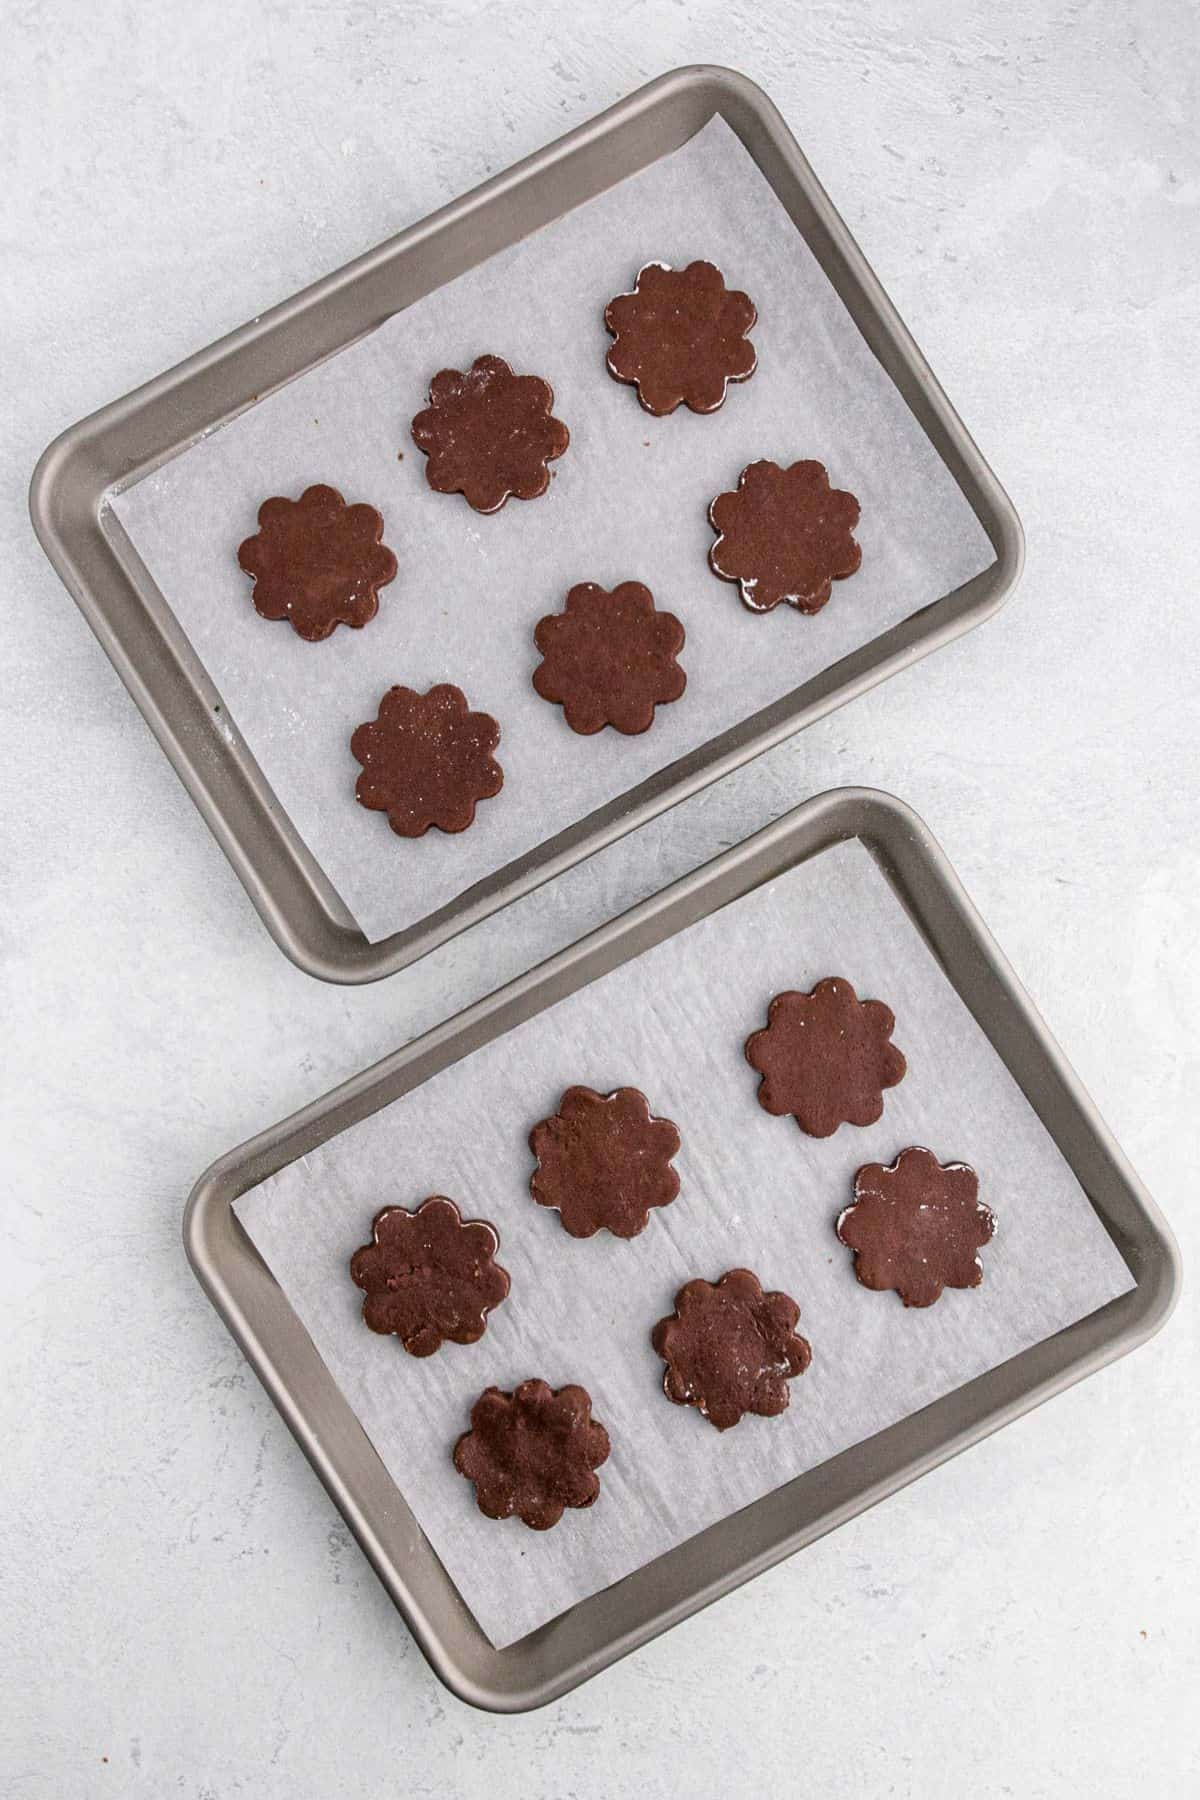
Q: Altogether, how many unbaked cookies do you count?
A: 12